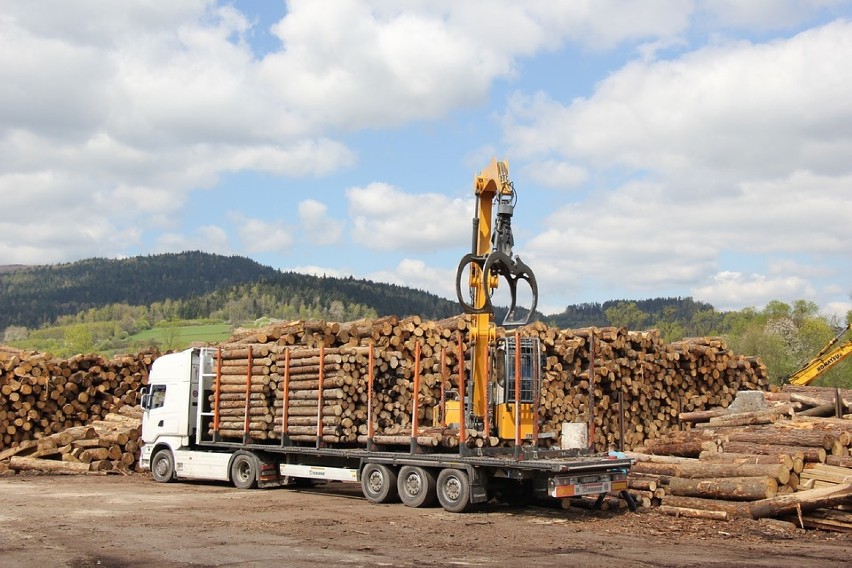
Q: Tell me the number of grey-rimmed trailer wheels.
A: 3